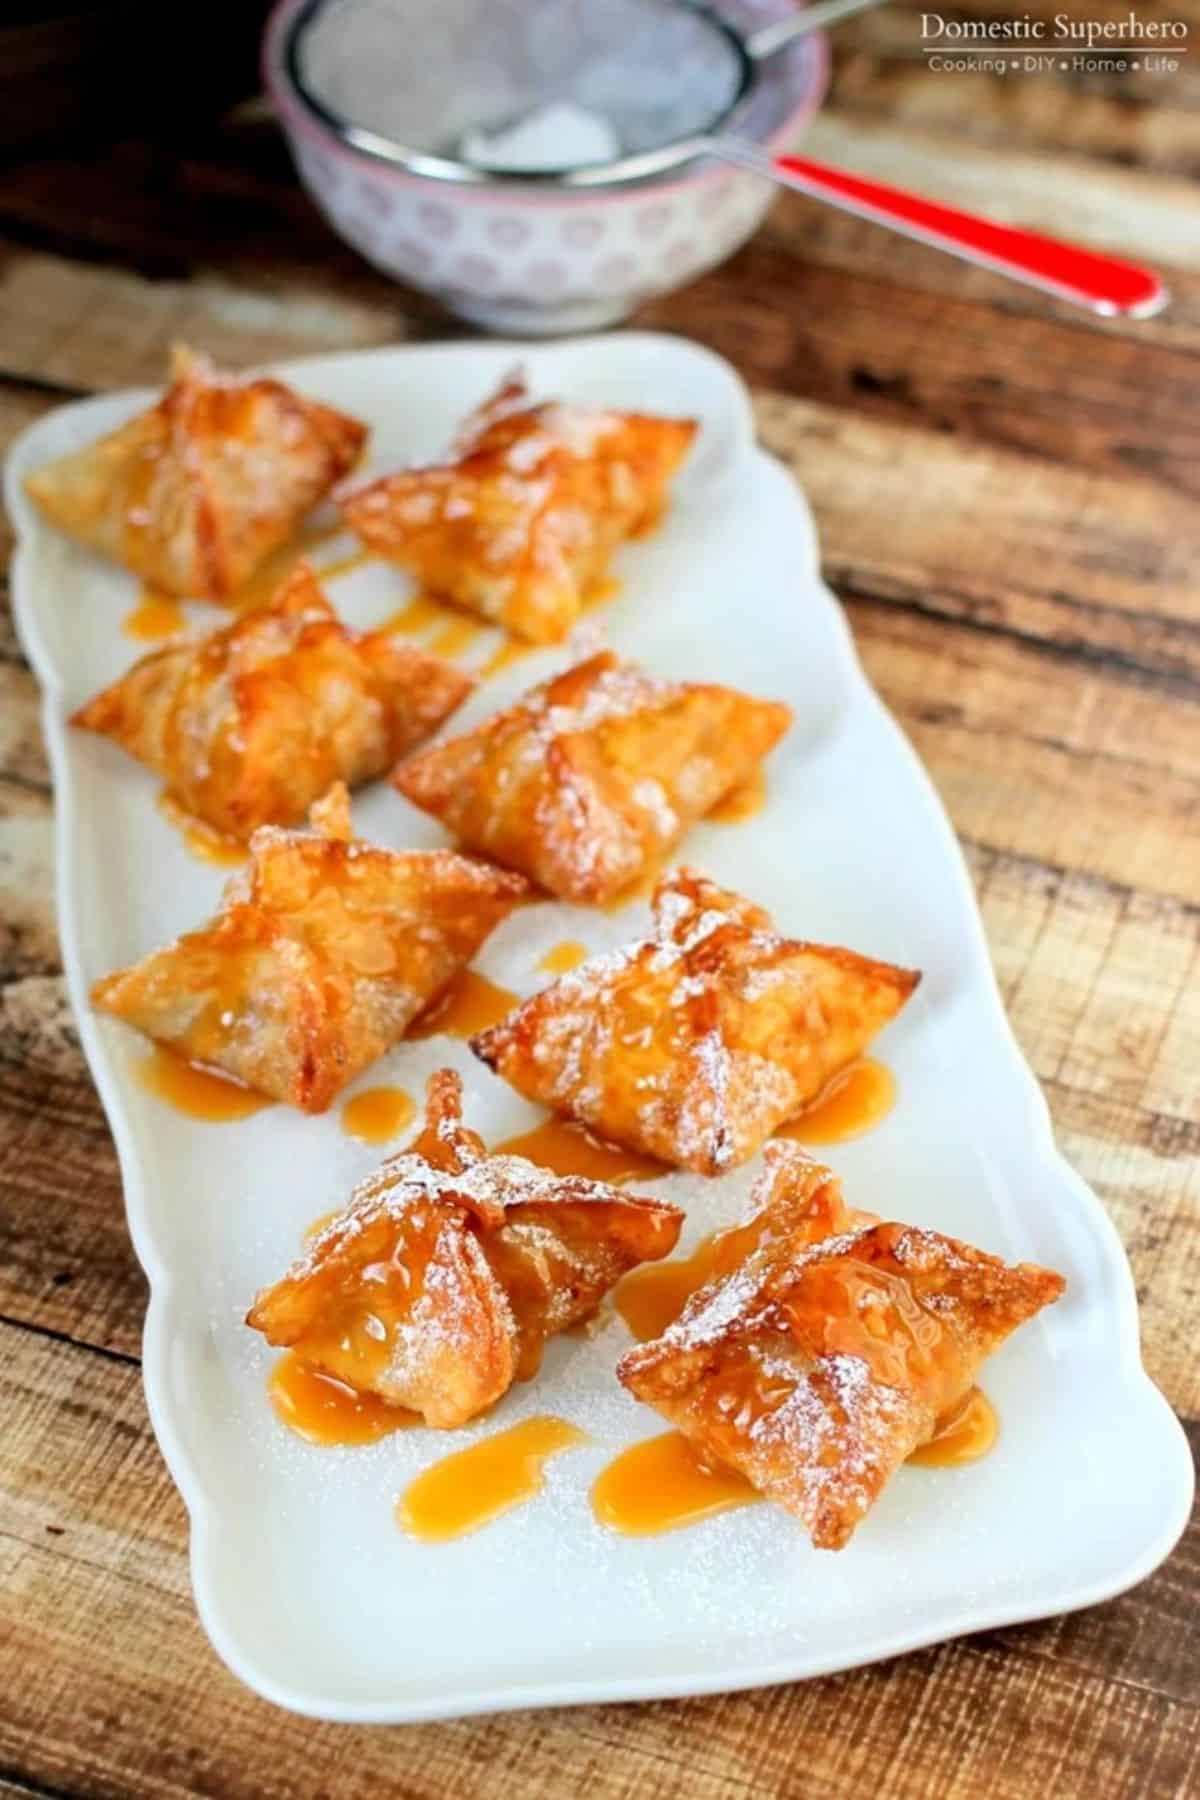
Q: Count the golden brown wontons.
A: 8